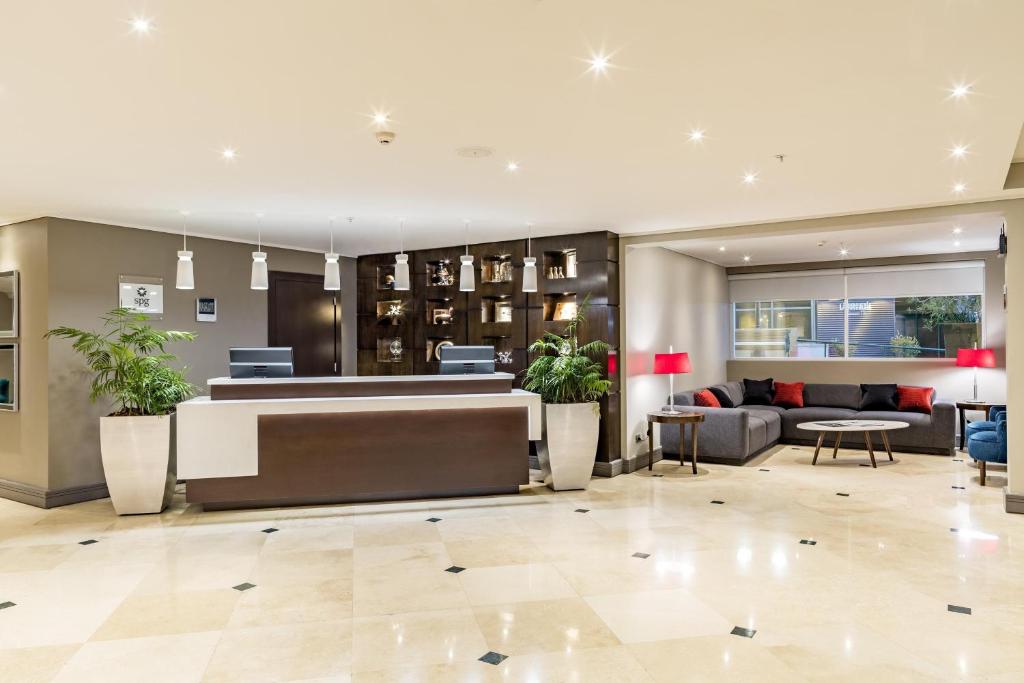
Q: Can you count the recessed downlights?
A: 15